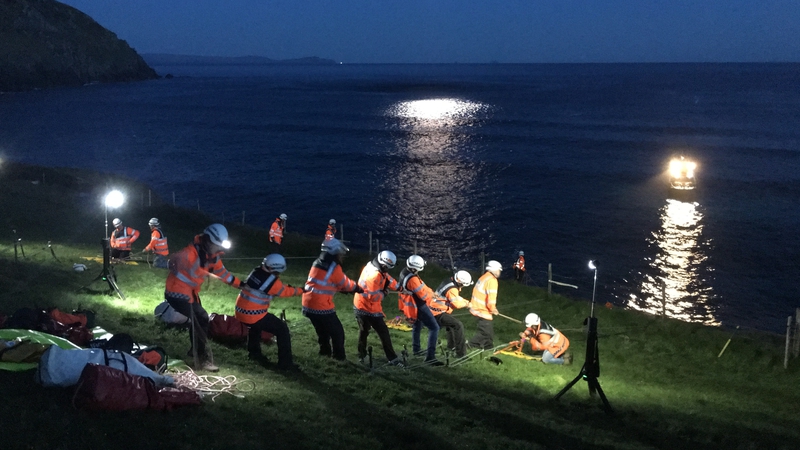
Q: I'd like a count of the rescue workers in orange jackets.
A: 13